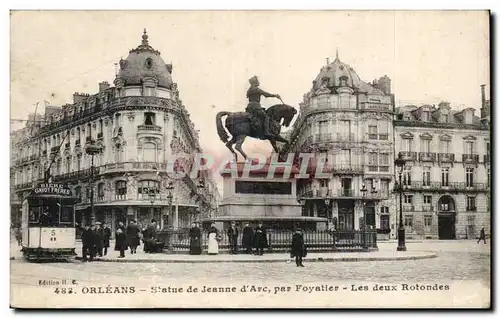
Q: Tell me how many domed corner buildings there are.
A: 2